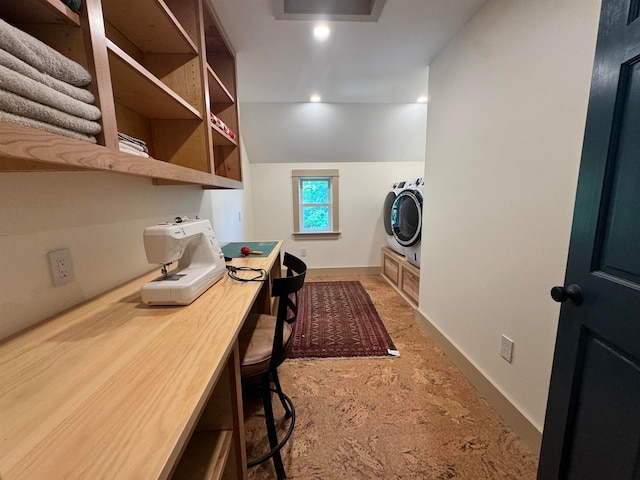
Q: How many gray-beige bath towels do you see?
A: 5